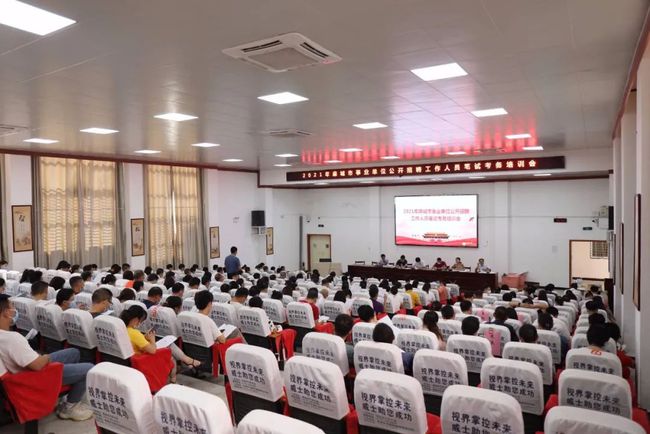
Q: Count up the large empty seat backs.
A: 11